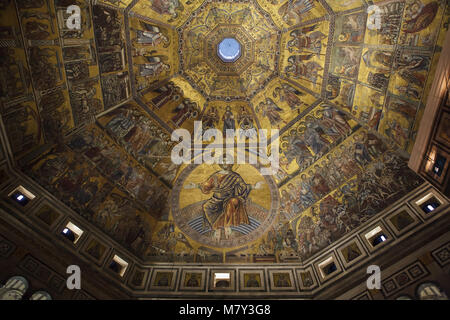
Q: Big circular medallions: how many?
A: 1